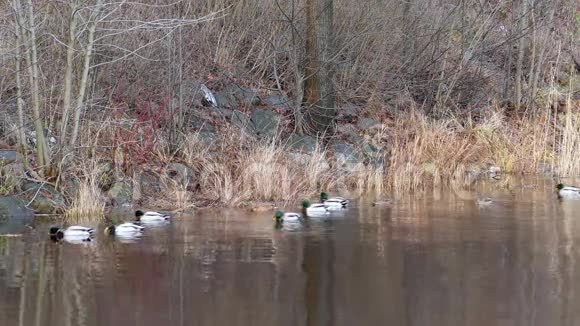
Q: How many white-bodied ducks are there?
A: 7